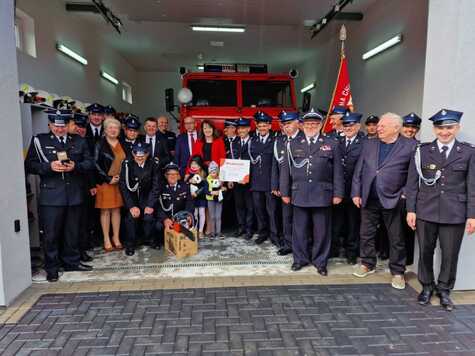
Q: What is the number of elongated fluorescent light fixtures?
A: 5